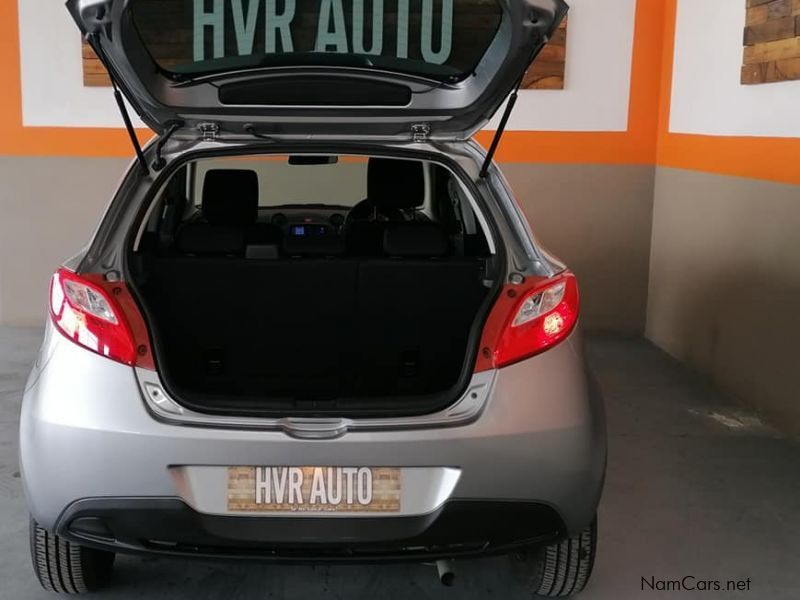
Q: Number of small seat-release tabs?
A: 2